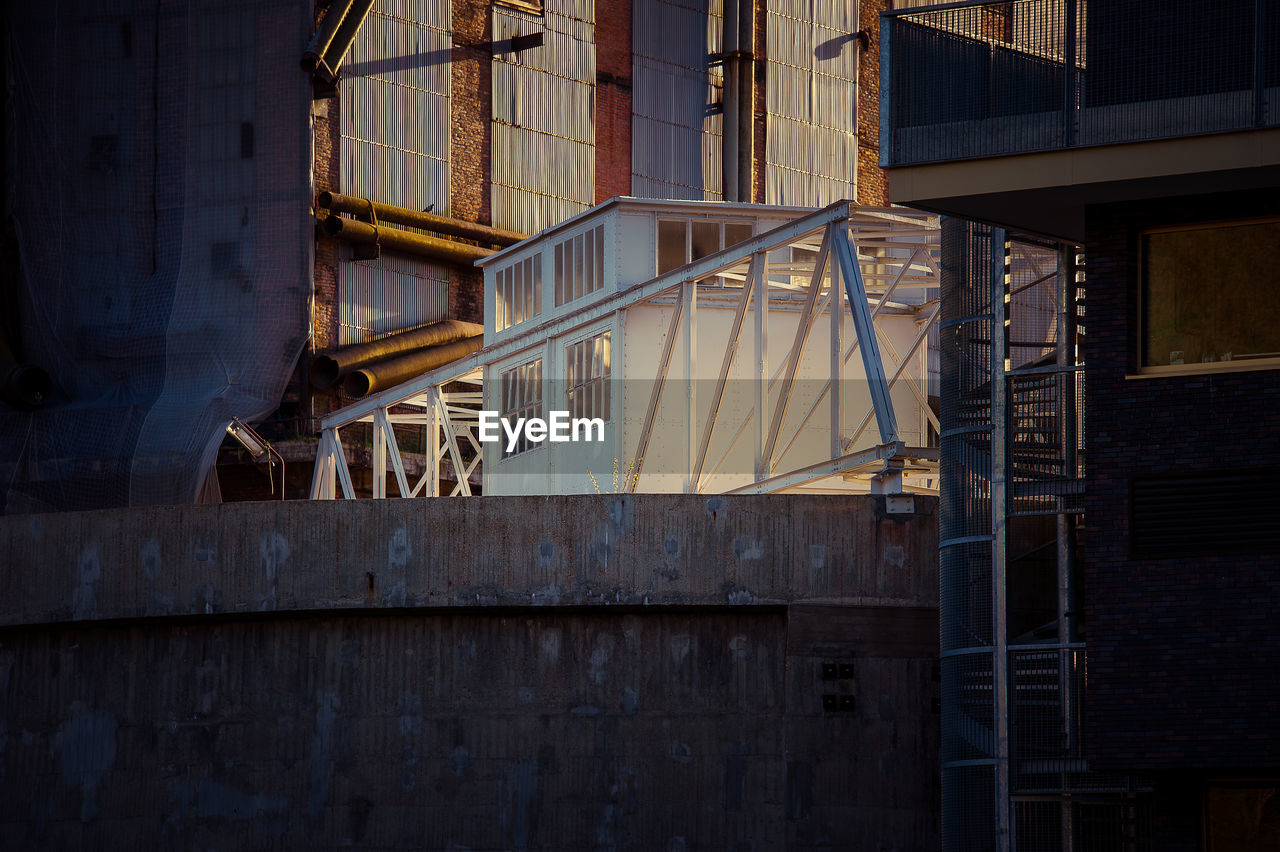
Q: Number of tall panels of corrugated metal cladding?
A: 4